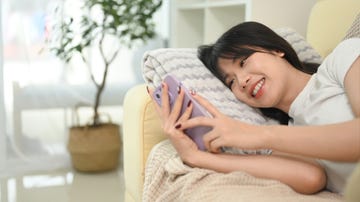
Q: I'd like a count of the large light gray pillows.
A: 1